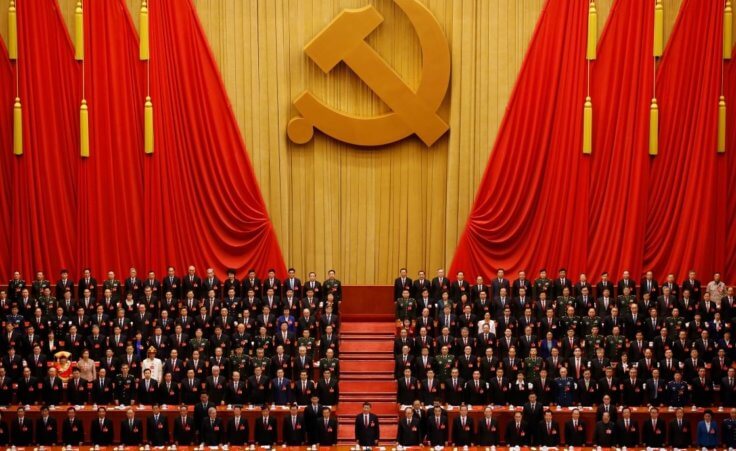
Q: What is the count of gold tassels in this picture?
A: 12